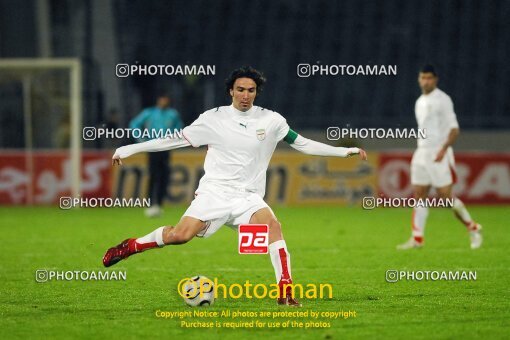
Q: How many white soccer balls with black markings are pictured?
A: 1